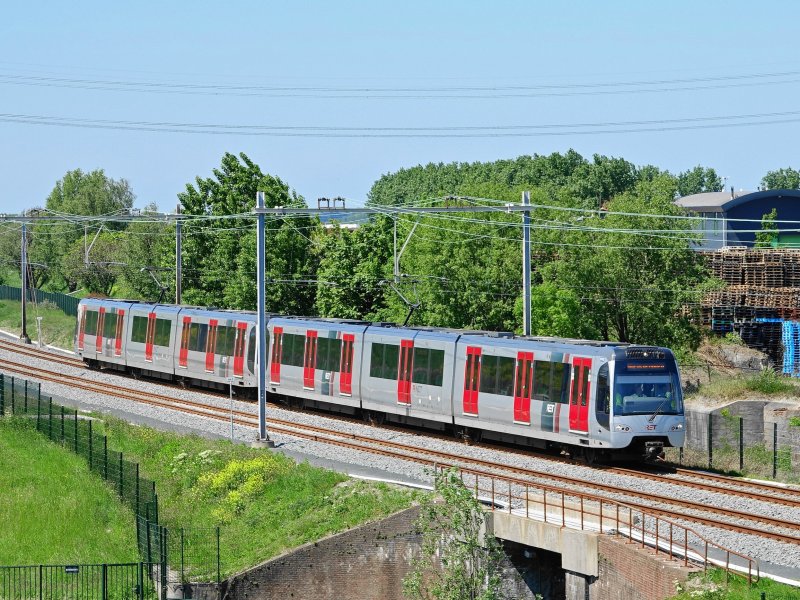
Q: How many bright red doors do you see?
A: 14